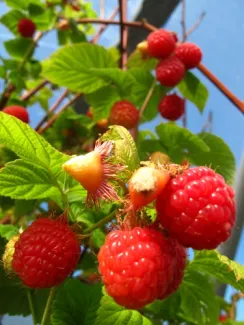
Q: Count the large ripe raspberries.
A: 3